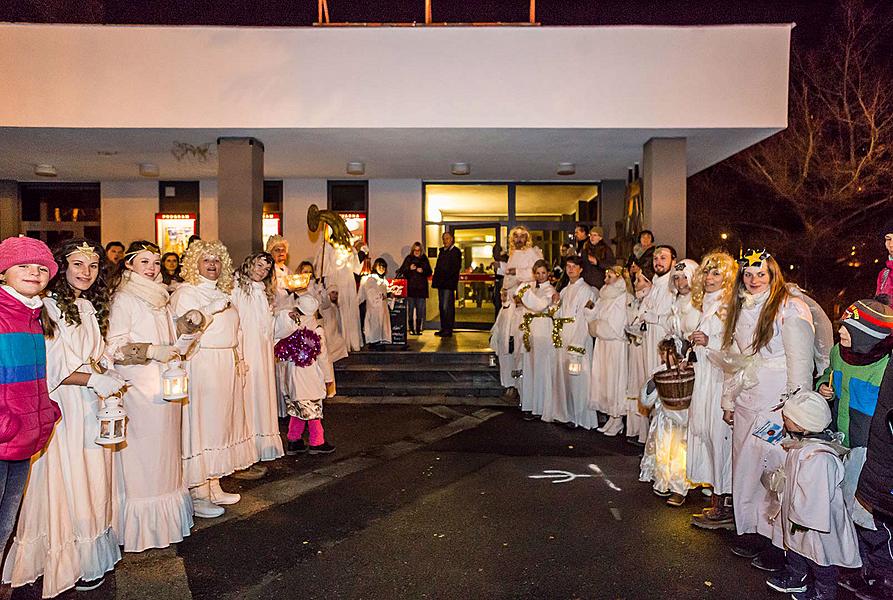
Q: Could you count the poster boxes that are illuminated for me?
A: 3